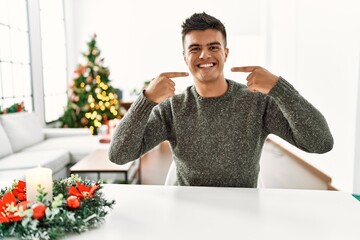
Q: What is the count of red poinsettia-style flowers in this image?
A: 3